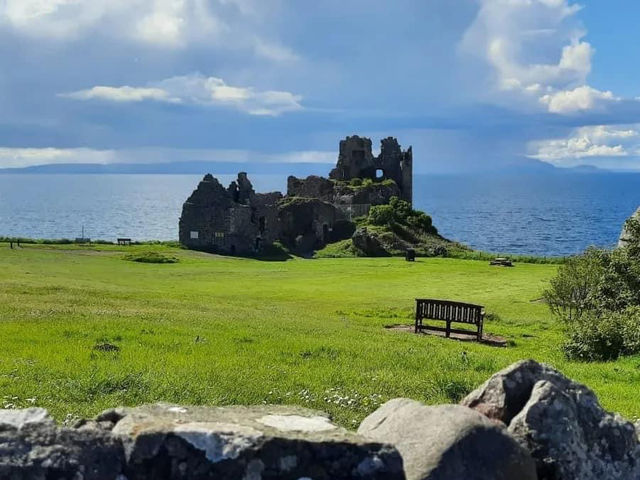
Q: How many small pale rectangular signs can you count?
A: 2